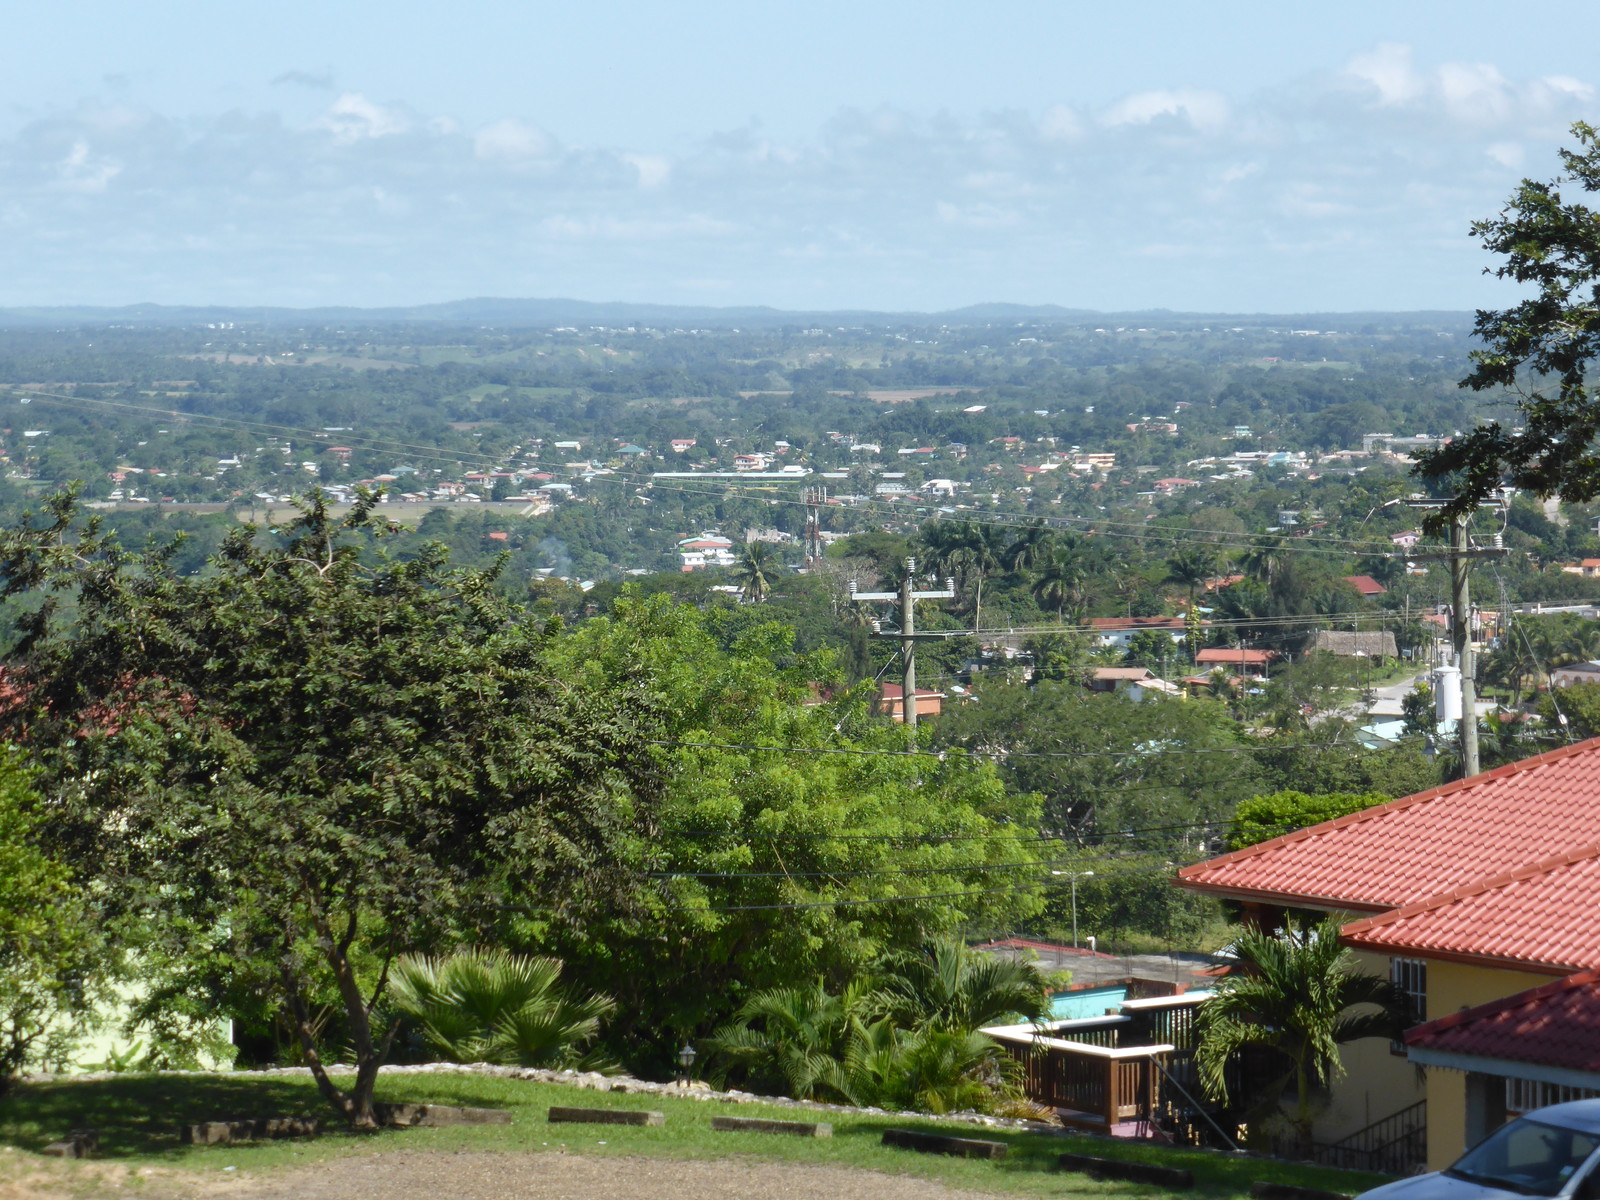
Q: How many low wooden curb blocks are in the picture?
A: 8